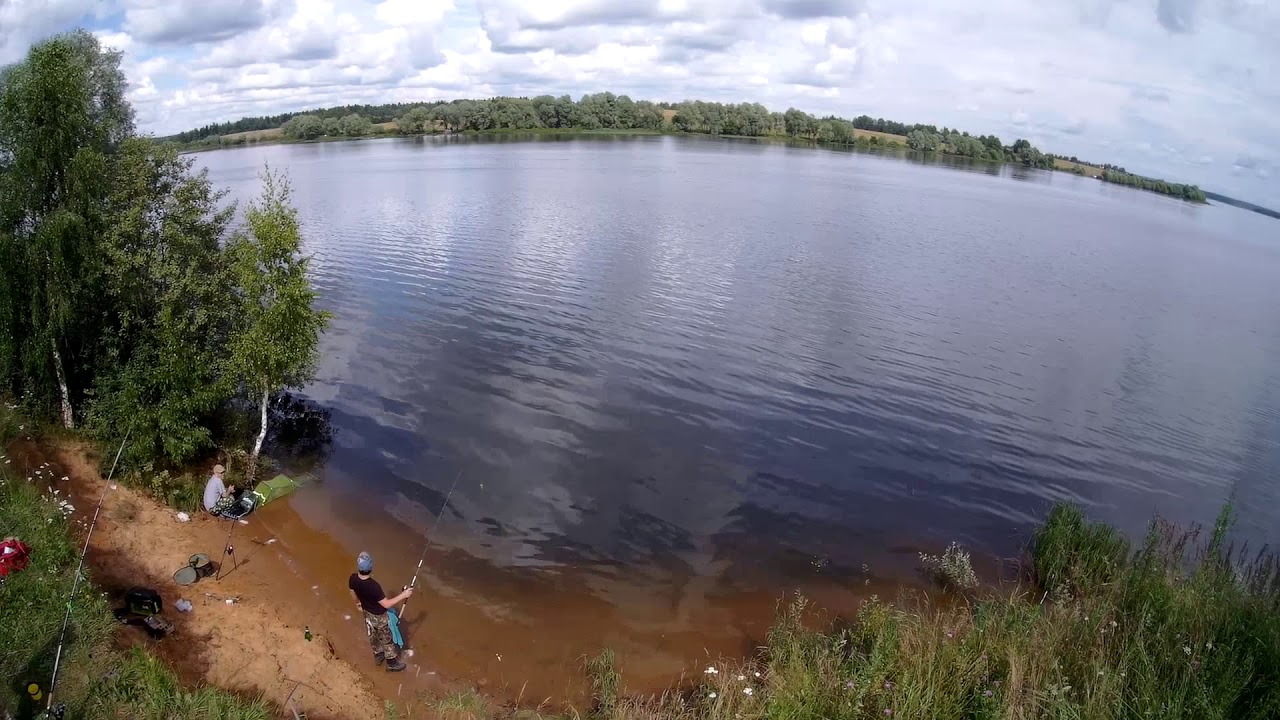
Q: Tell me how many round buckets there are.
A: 2